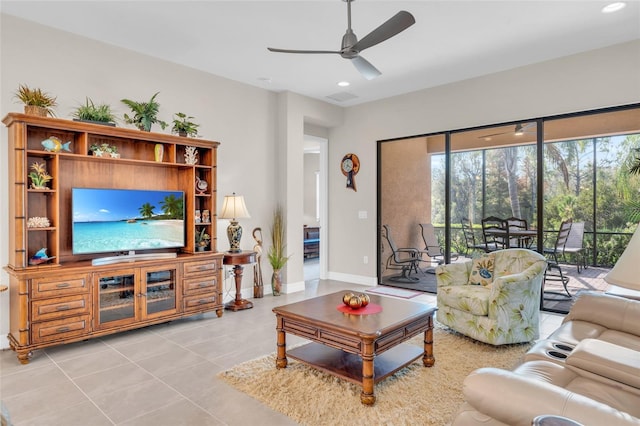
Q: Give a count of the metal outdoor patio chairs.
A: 7